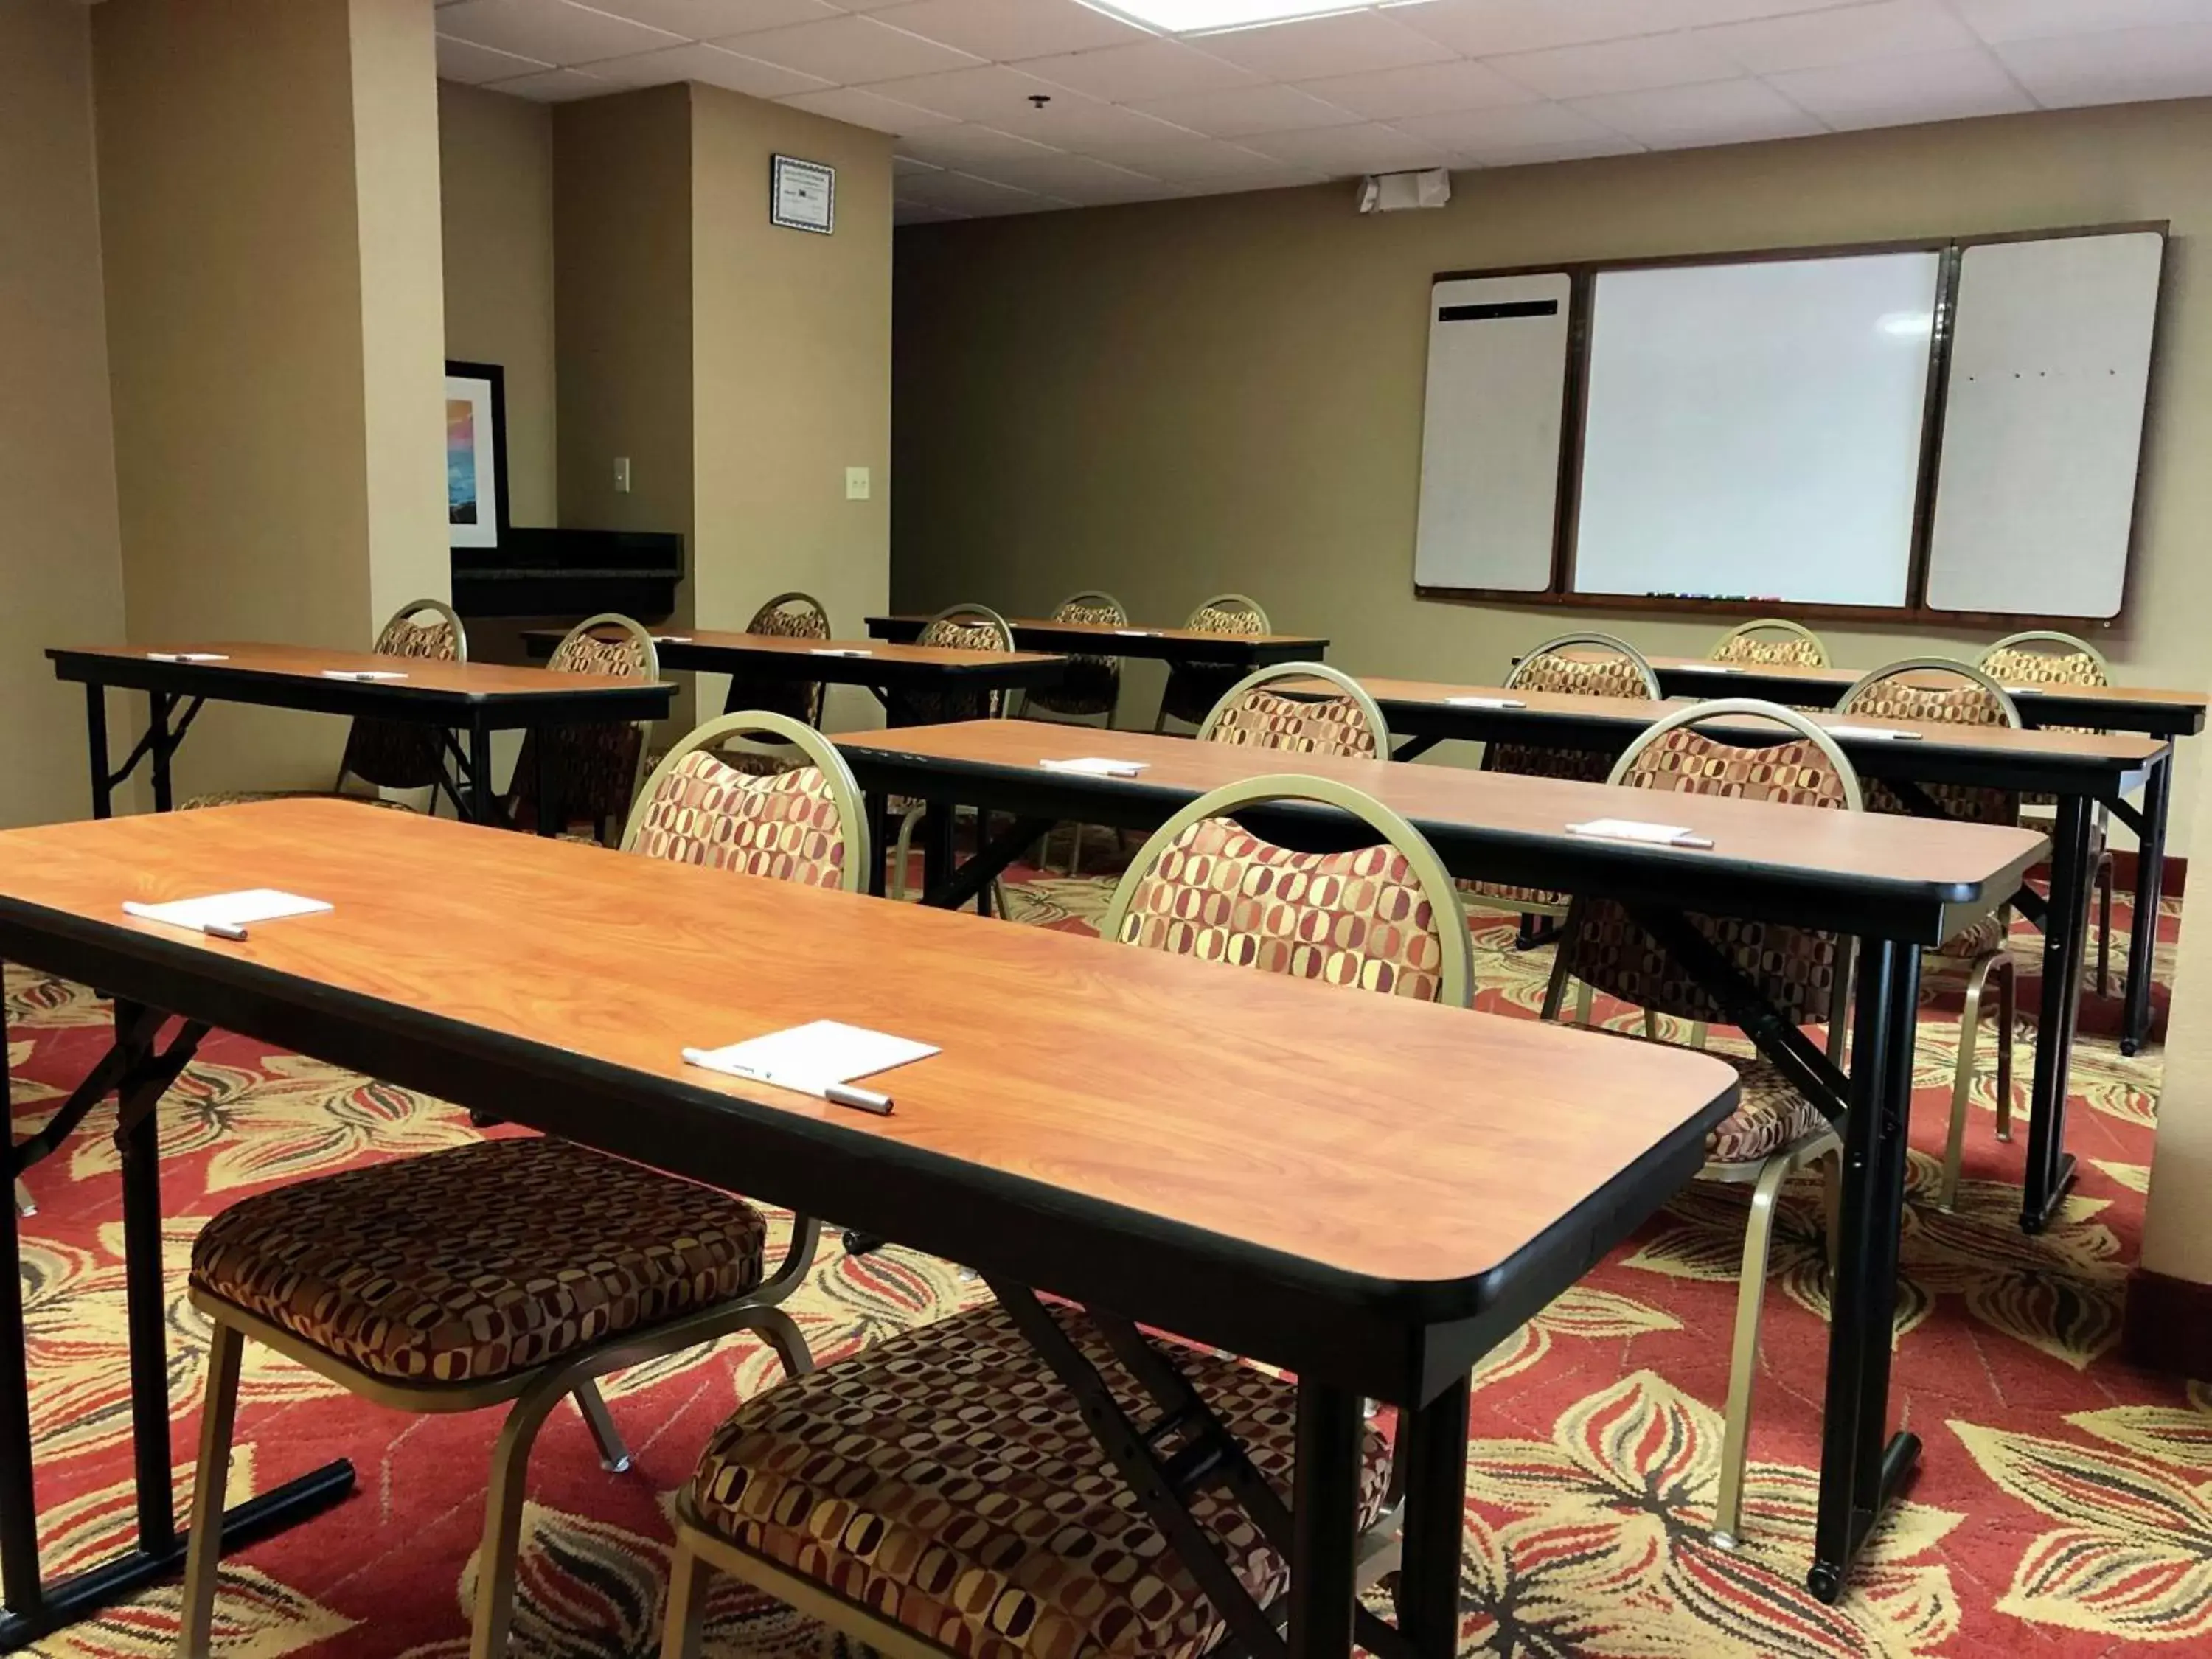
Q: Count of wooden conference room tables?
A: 7